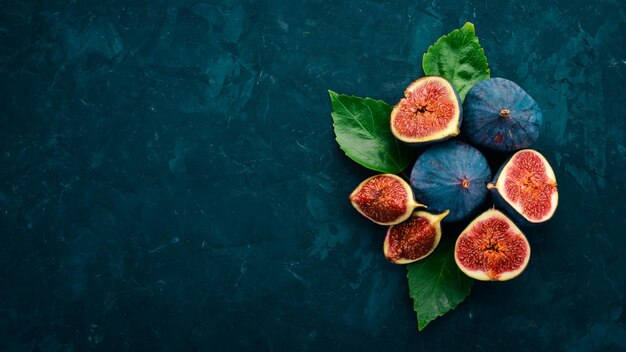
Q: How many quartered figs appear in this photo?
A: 2